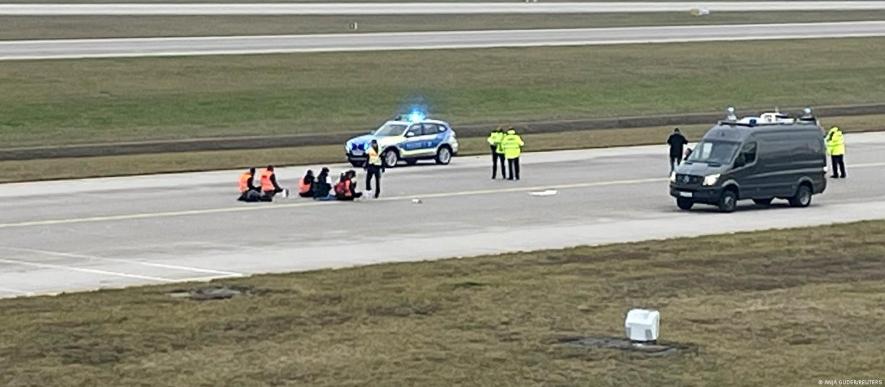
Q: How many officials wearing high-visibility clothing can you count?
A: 4